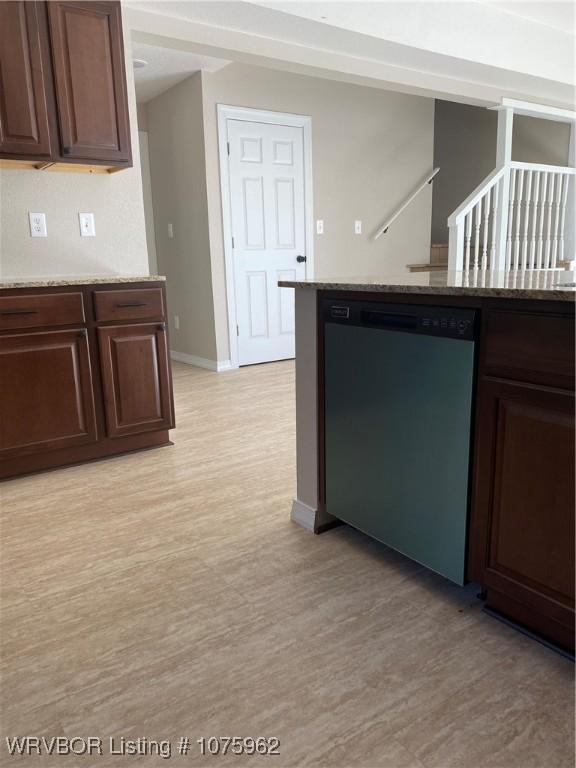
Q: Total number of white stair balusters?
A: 12